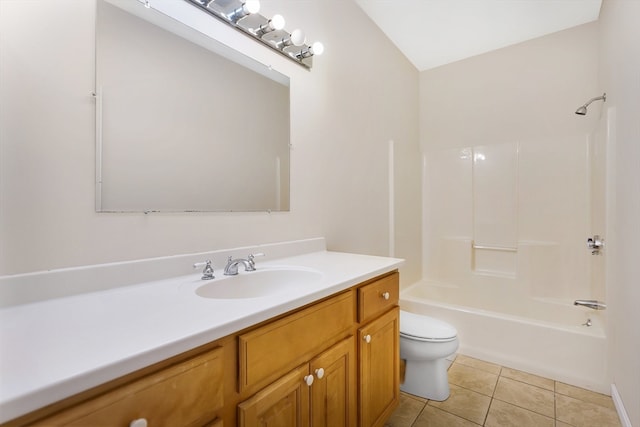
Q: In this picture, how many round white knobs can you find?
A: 5